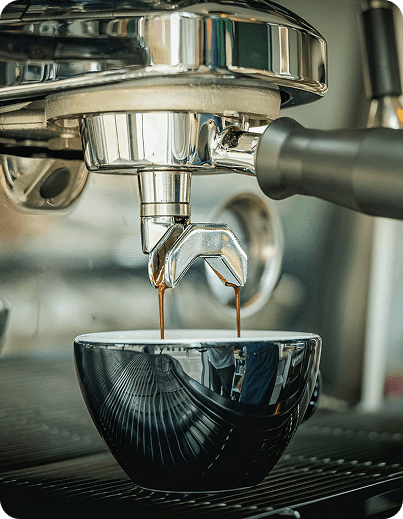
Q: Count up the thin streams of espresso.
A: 2